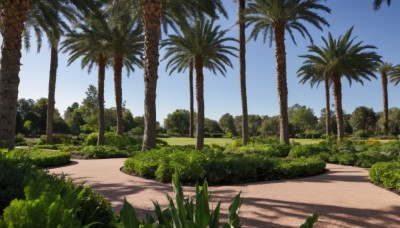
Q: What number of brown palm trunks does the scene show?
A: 12